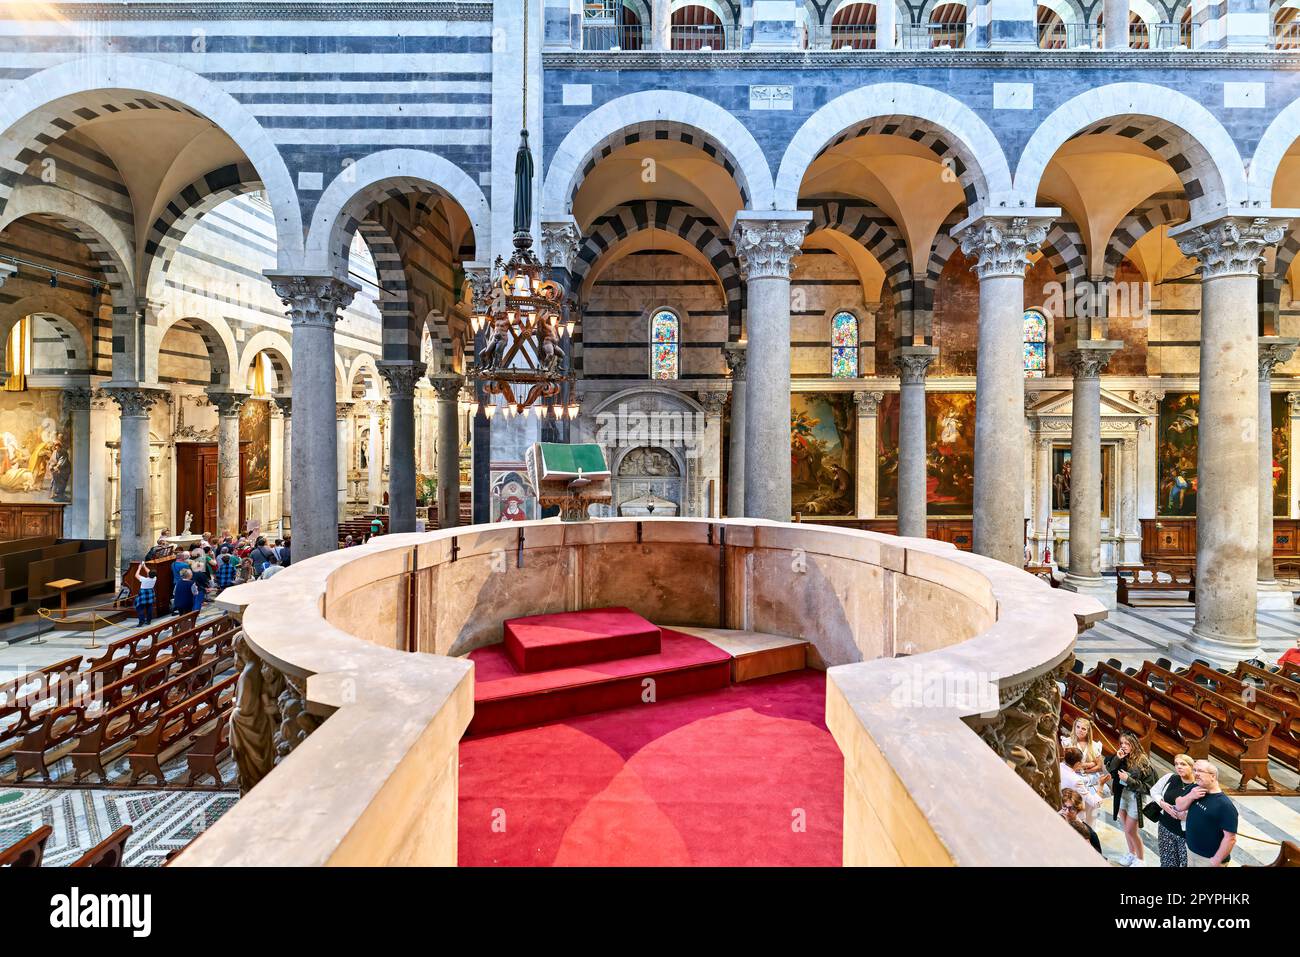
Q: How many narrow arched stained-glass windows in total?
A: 3